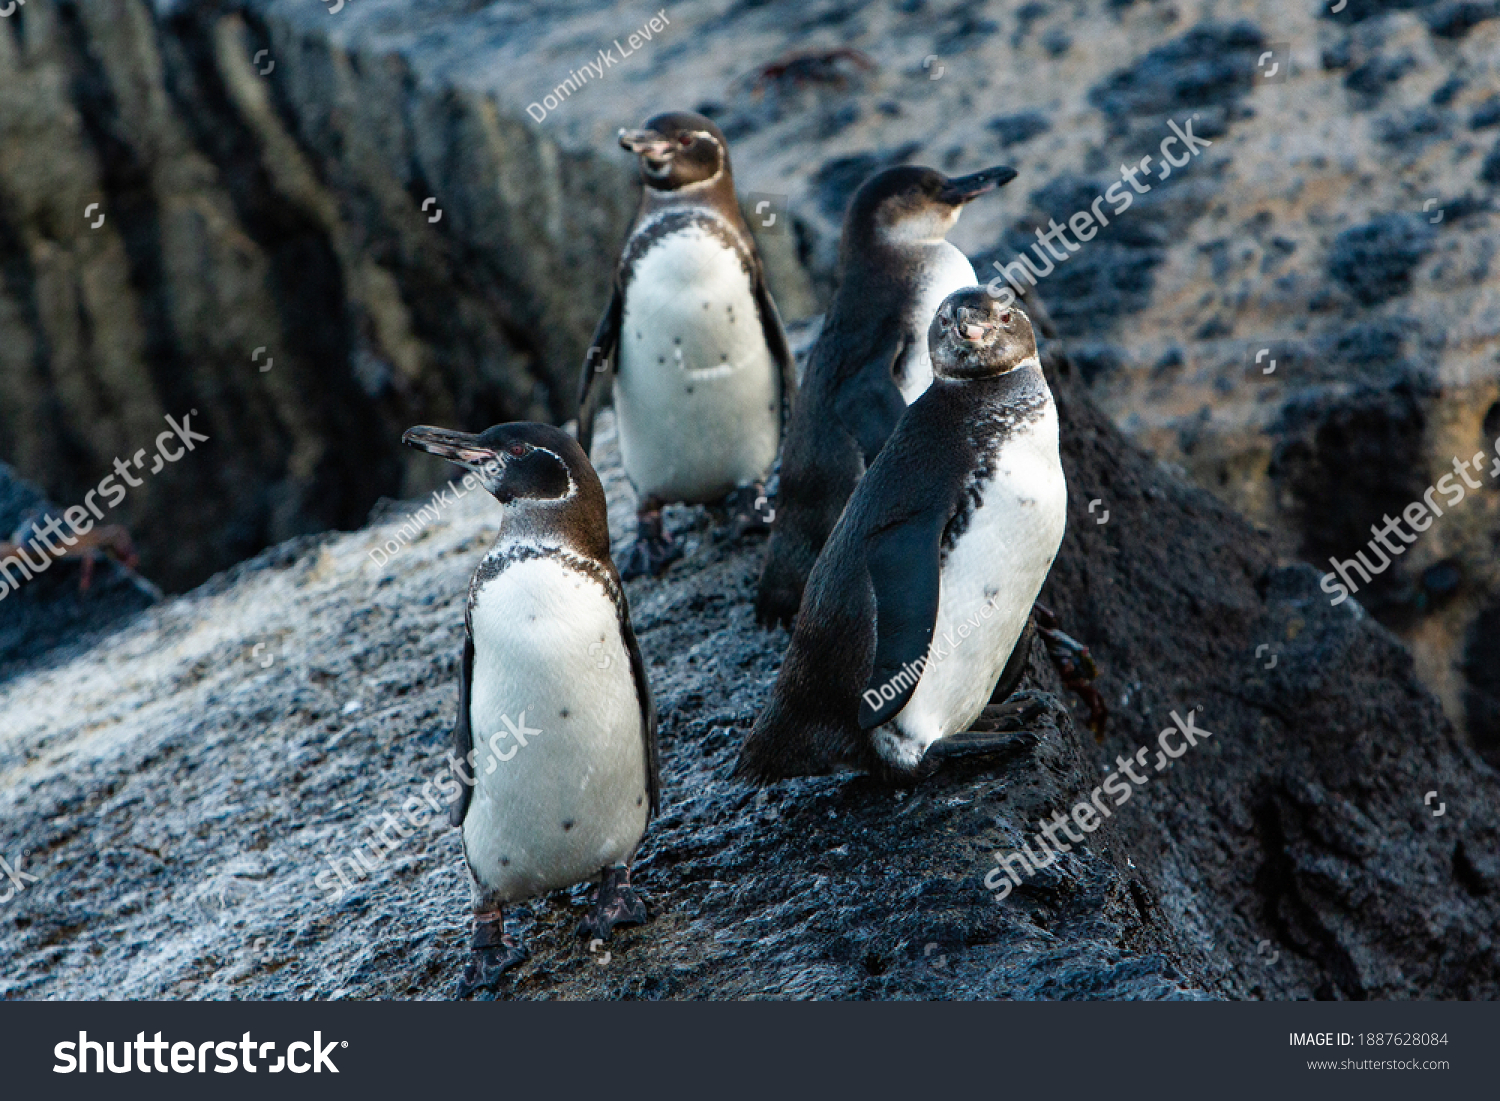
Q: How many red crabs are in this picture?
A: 3